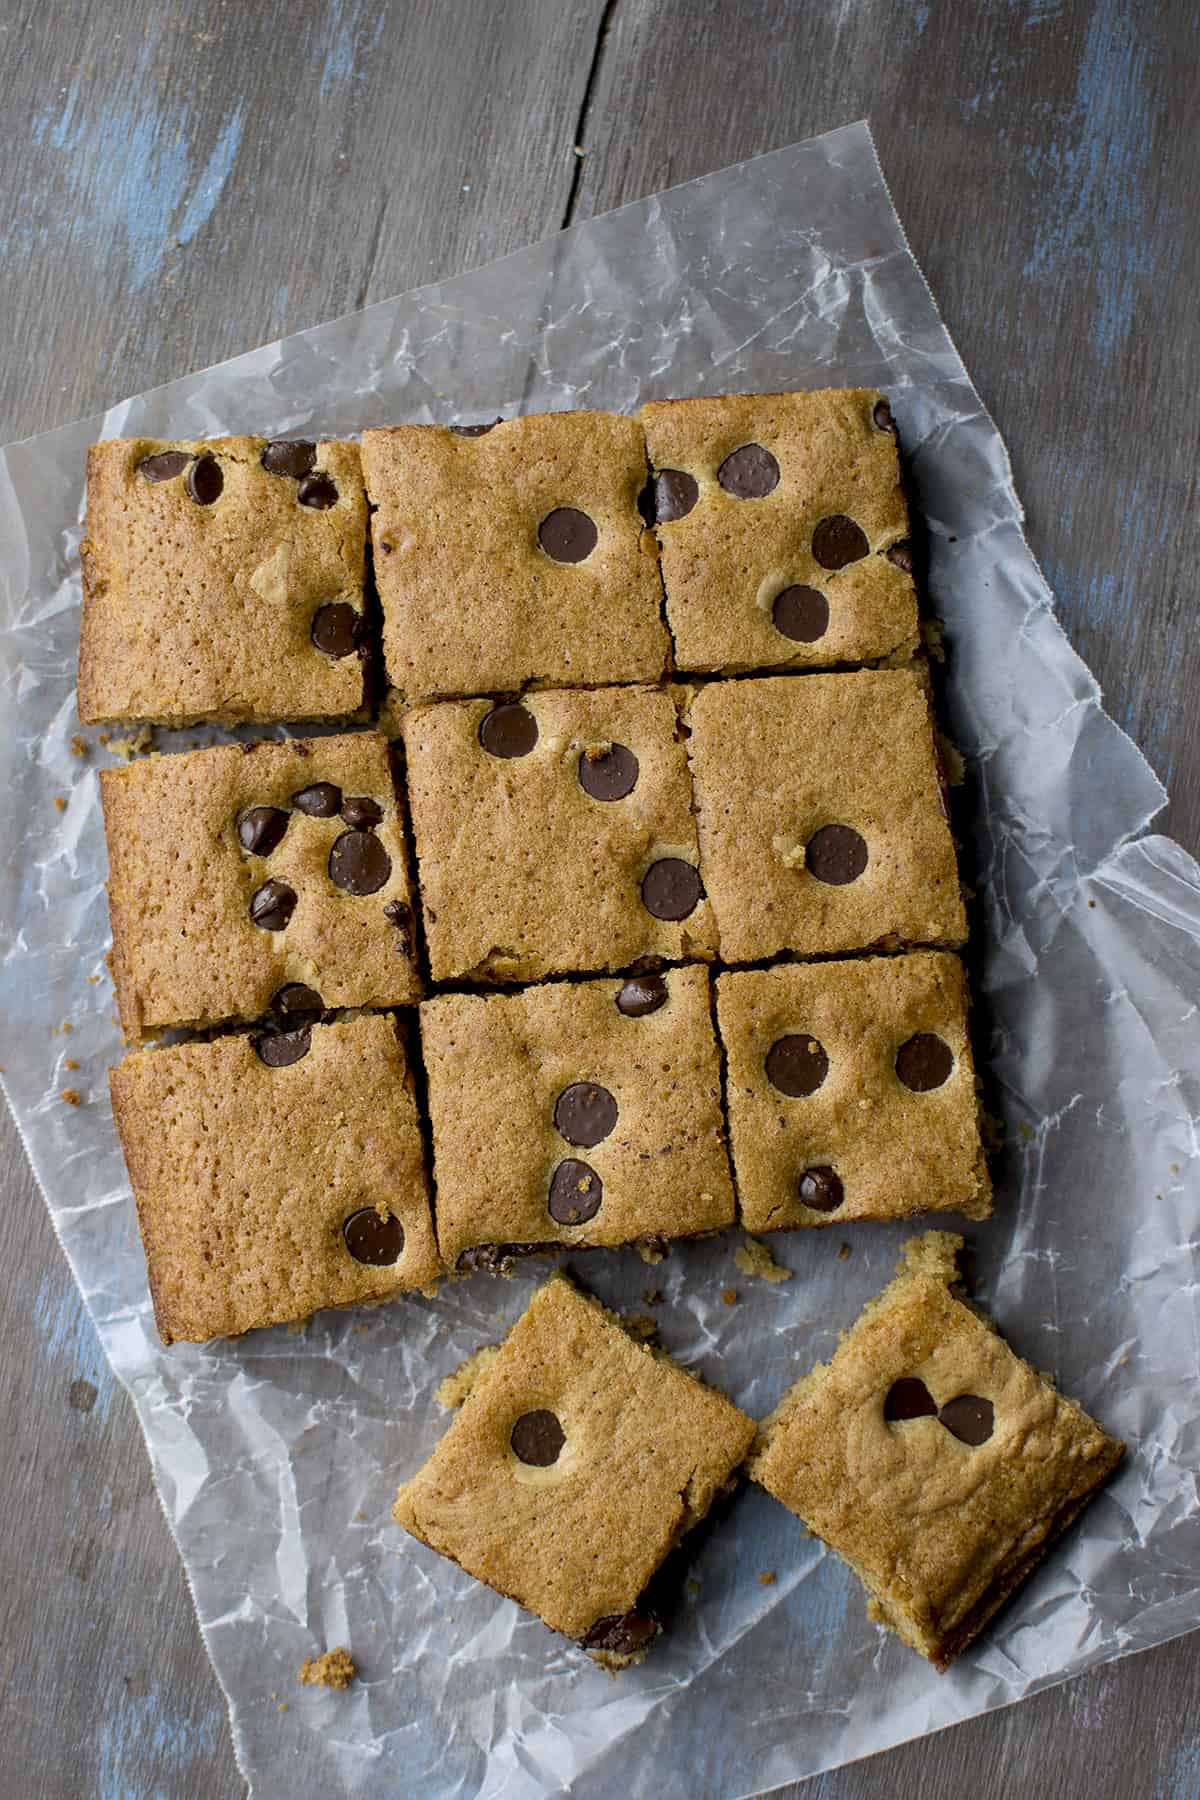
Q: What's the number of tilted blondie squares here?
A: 2